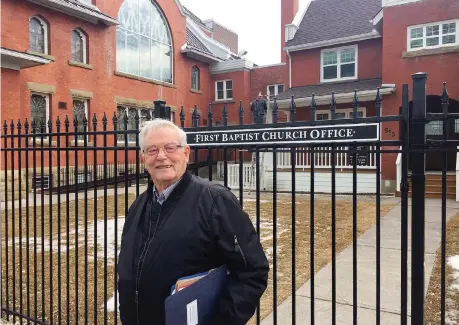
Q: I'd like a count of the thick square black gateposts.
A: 2